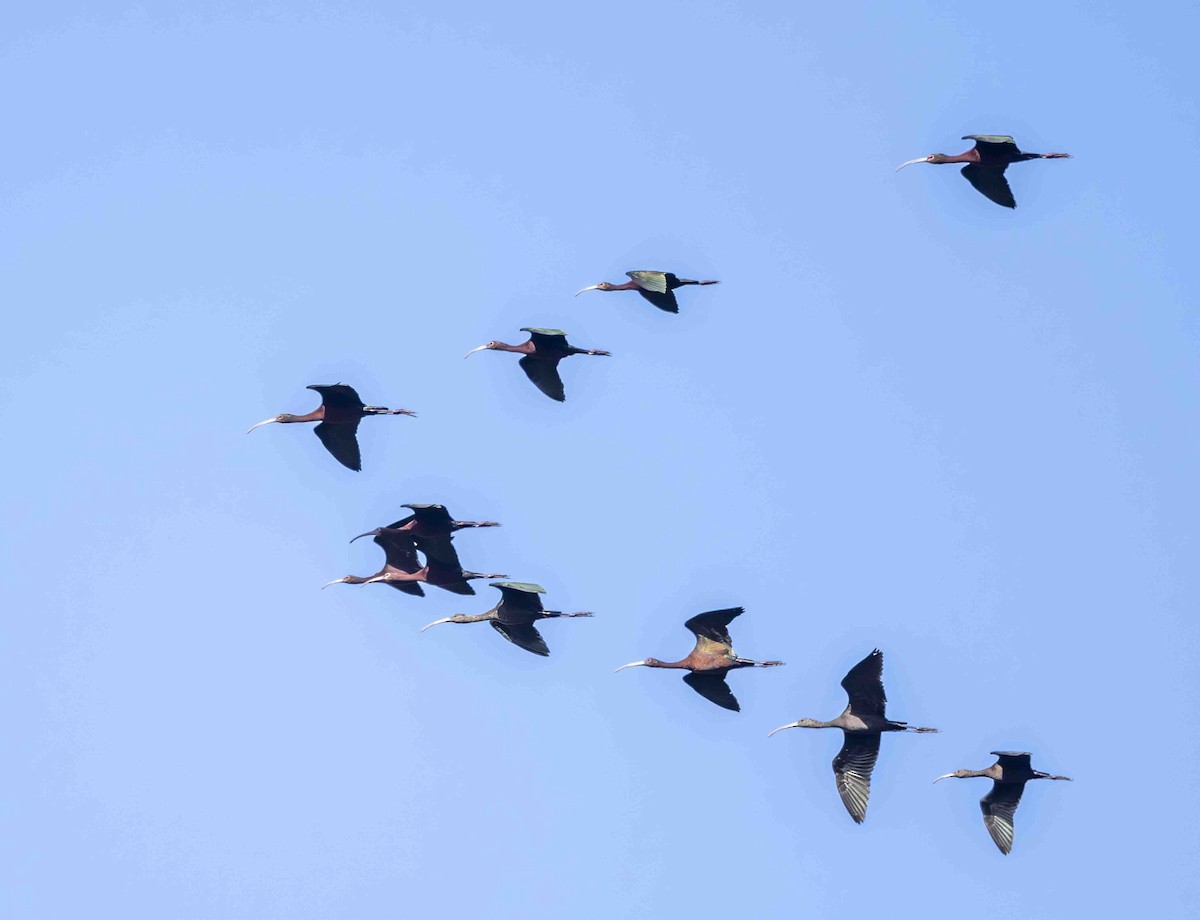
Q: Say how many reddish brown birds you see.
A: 8